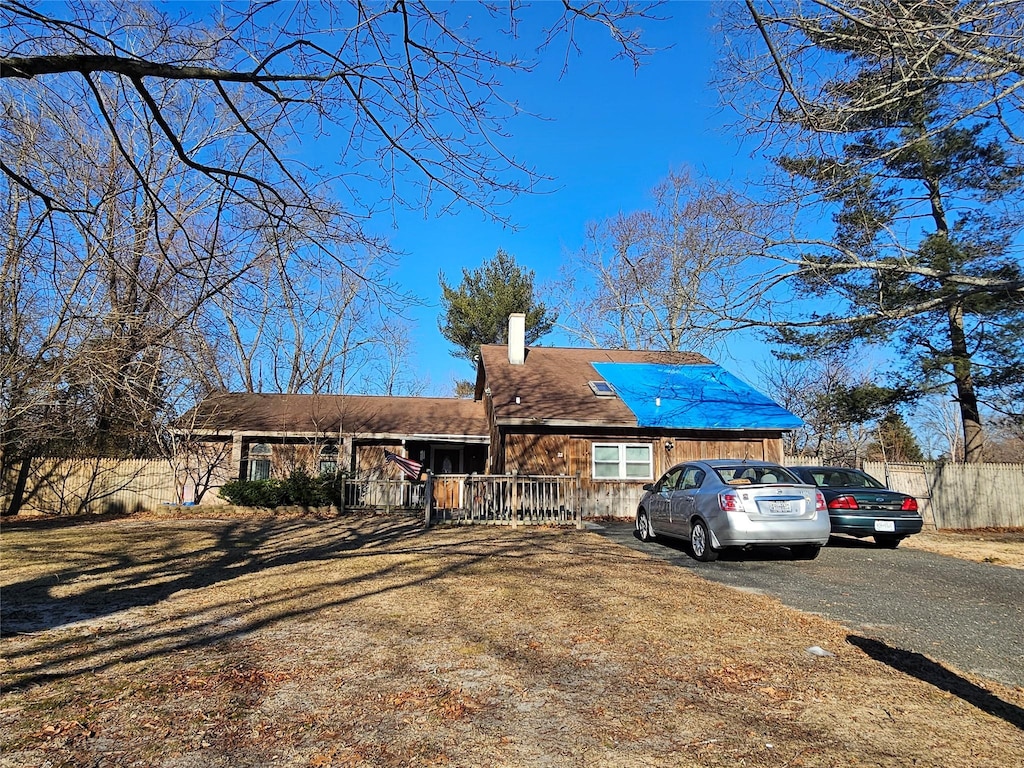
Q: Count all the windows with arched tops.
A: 2